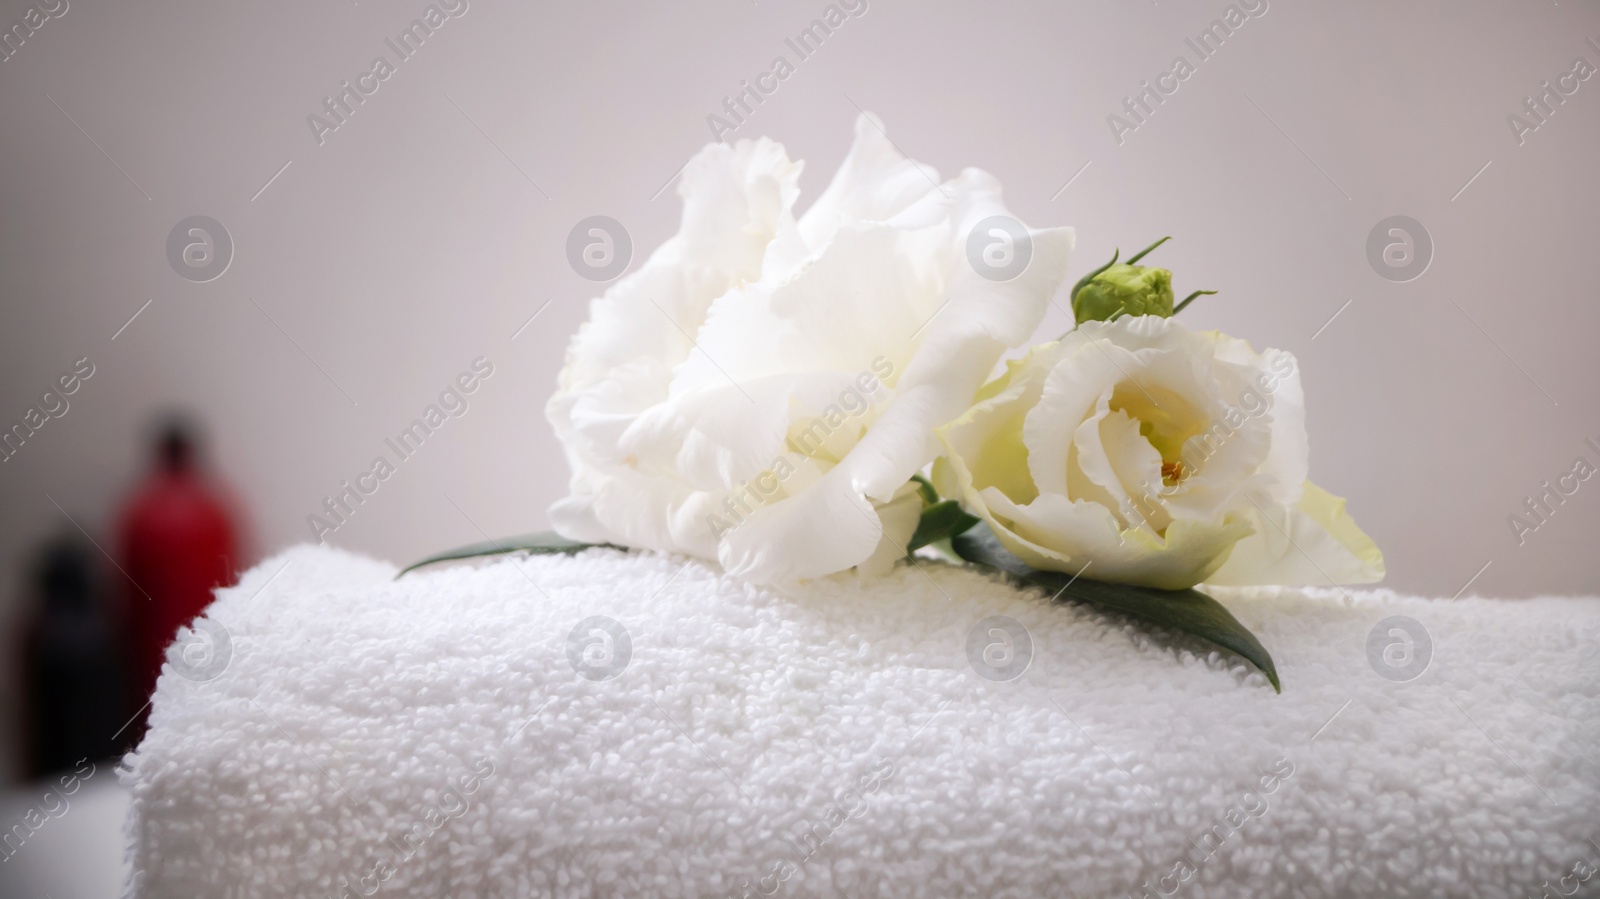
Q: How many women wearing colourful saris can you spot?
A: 0